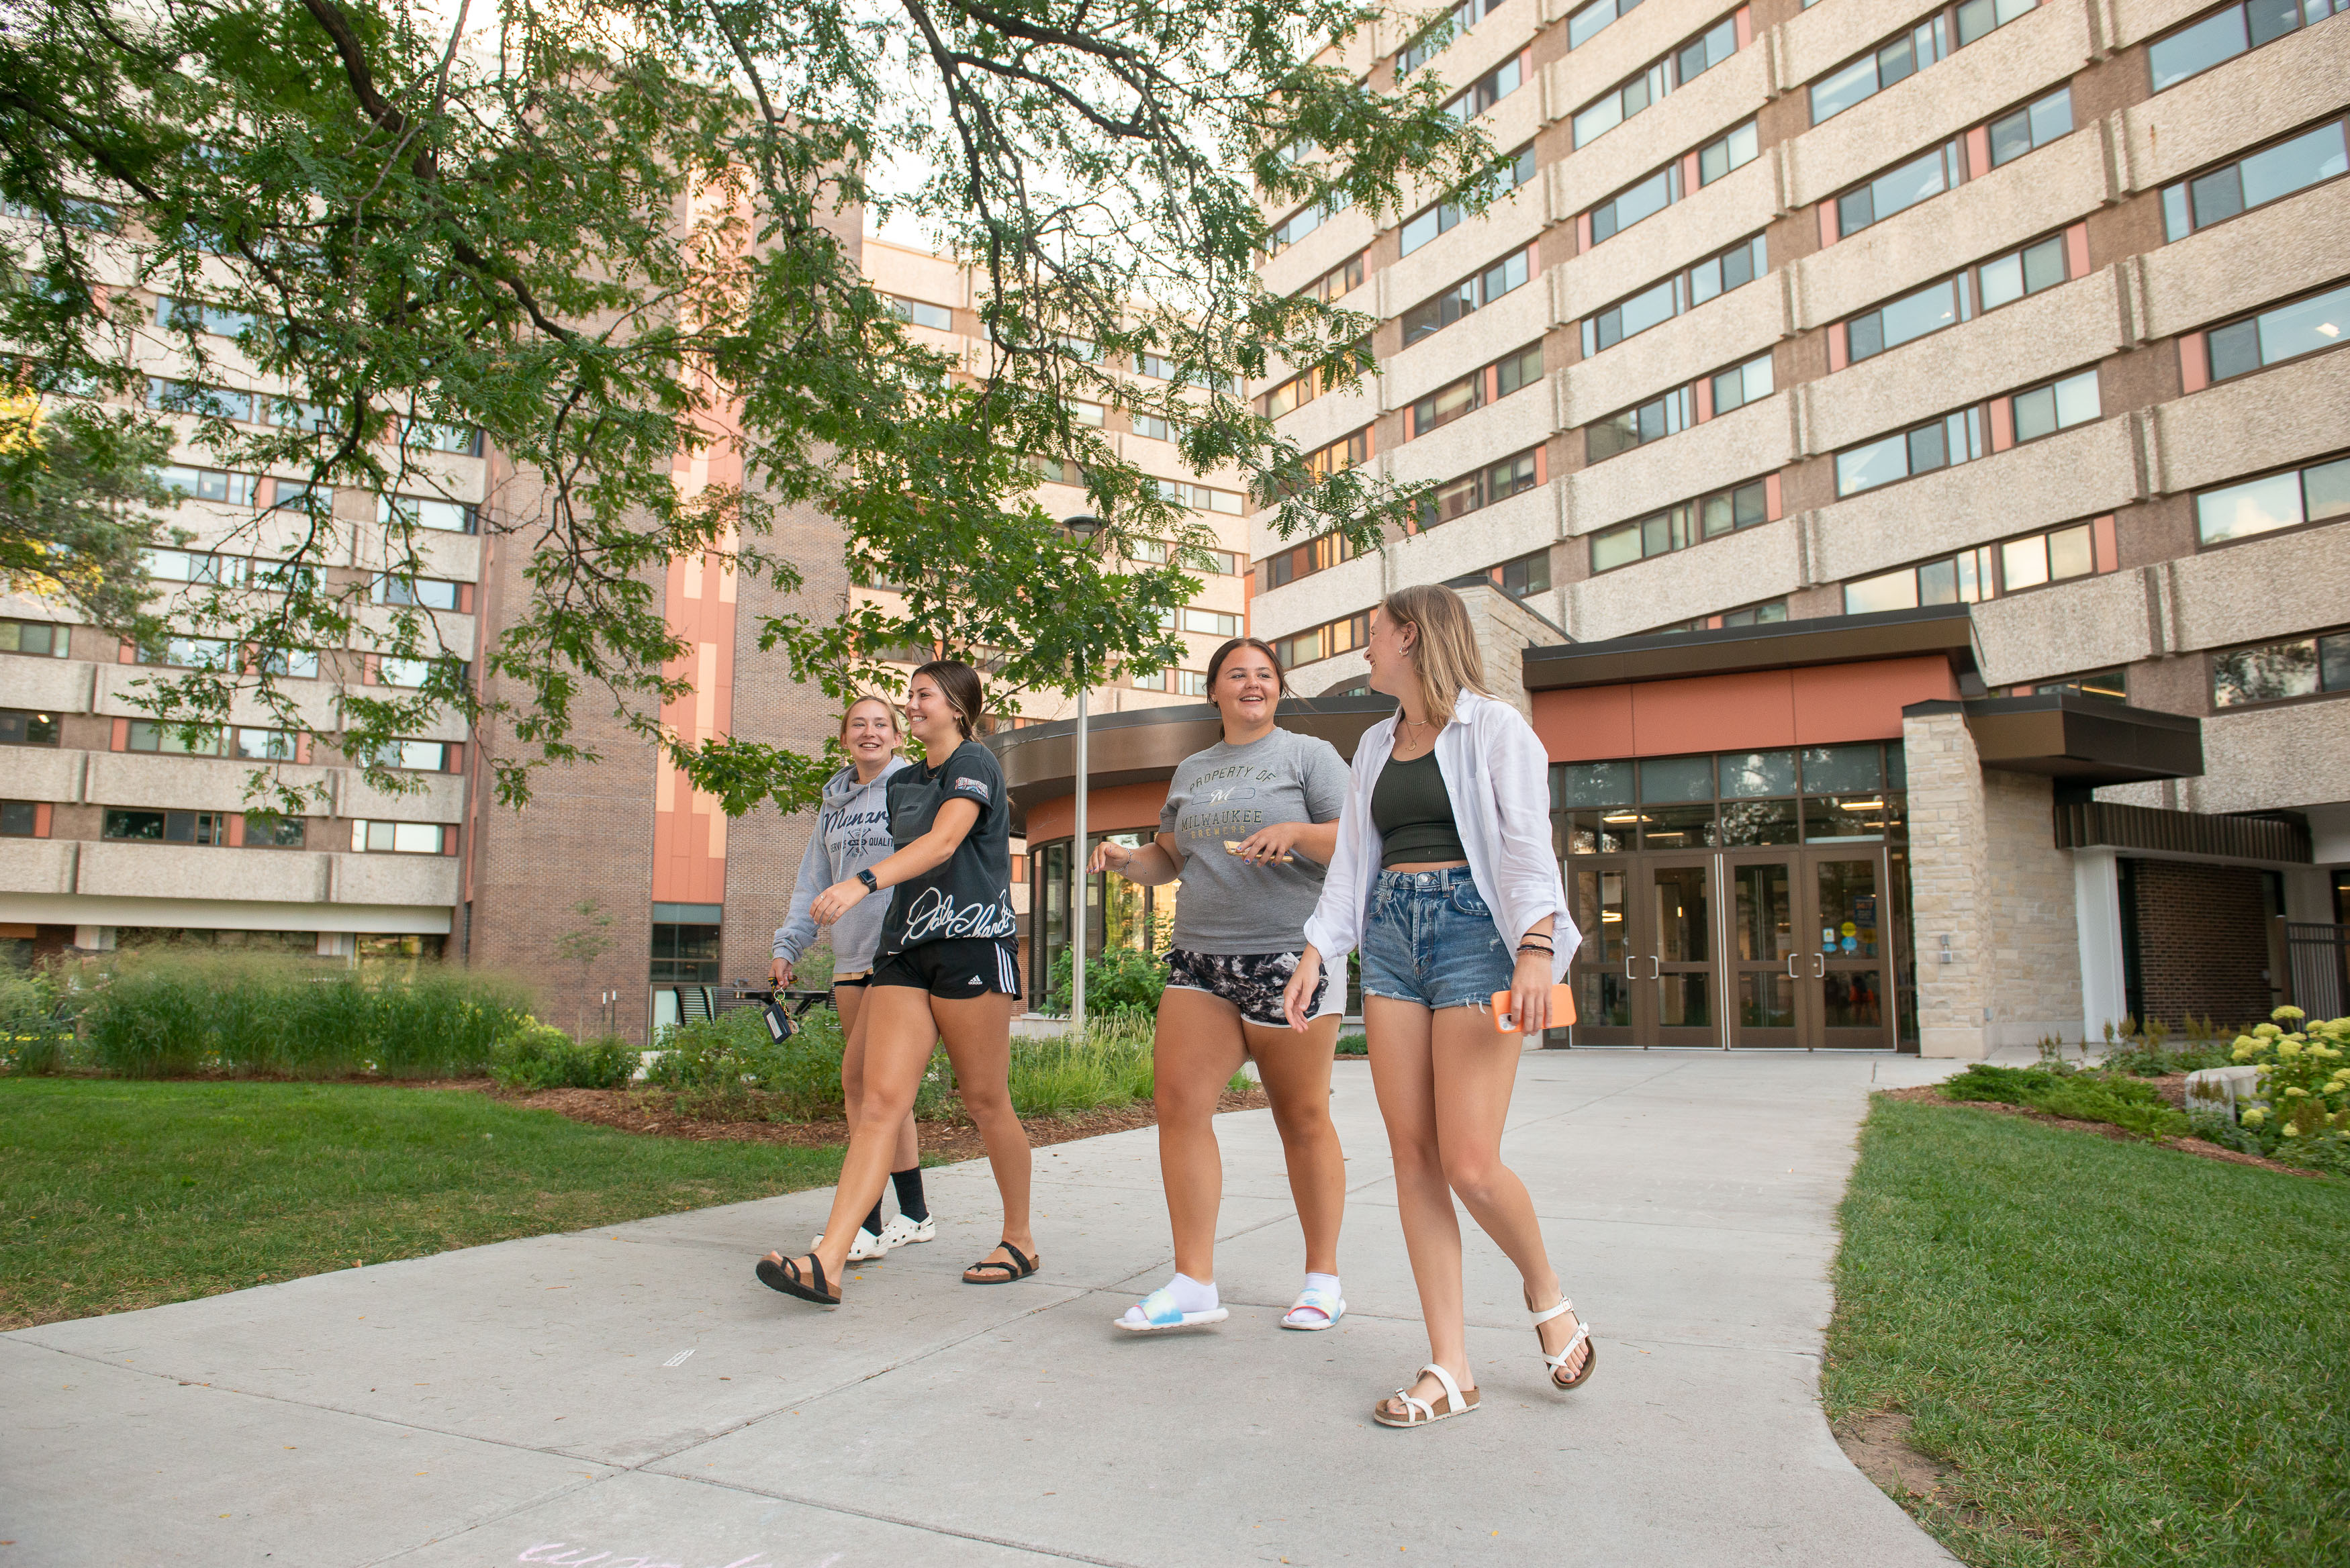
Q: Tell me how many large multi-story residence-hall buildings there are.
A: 2